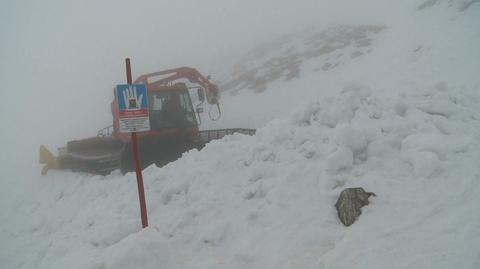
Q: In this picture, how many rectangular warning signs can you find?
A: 1